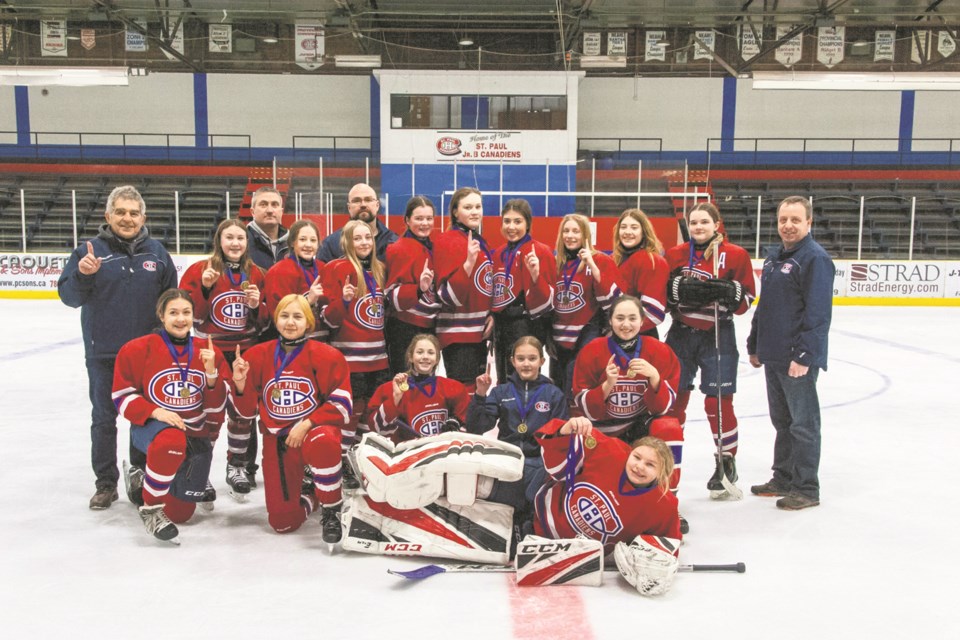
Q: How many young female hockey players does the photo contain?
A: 15